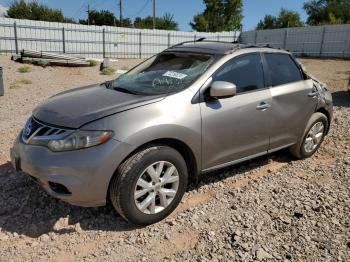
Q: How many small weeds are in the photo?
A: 5